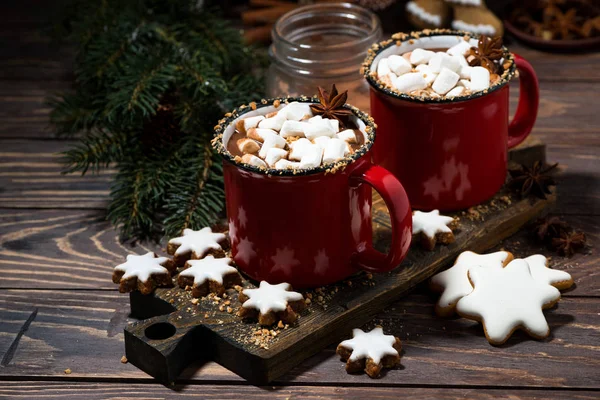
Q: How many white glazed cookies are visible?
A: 9